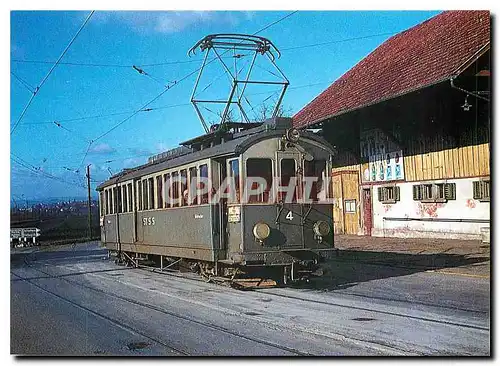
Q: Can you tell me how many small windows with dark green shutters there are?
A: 3